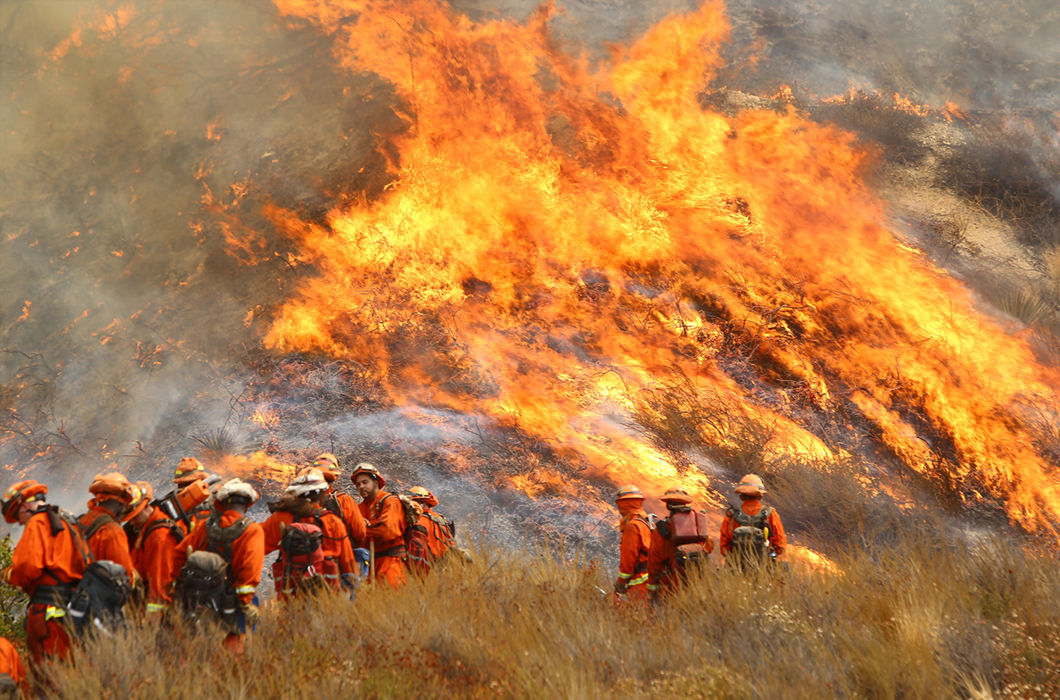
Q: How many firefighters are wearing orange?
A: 13